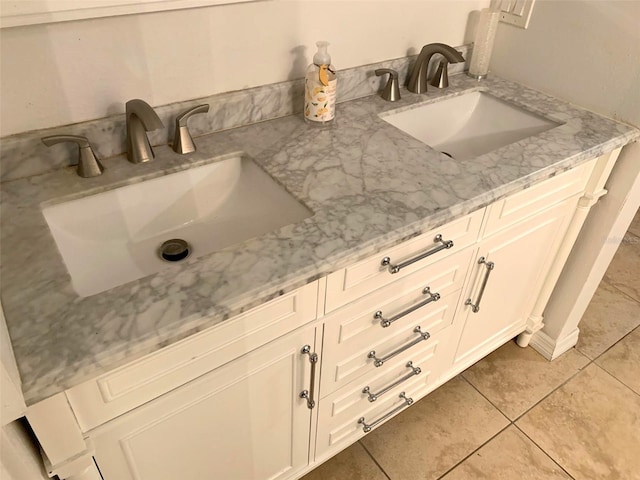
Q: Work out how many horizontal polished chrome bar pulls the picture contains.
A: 5